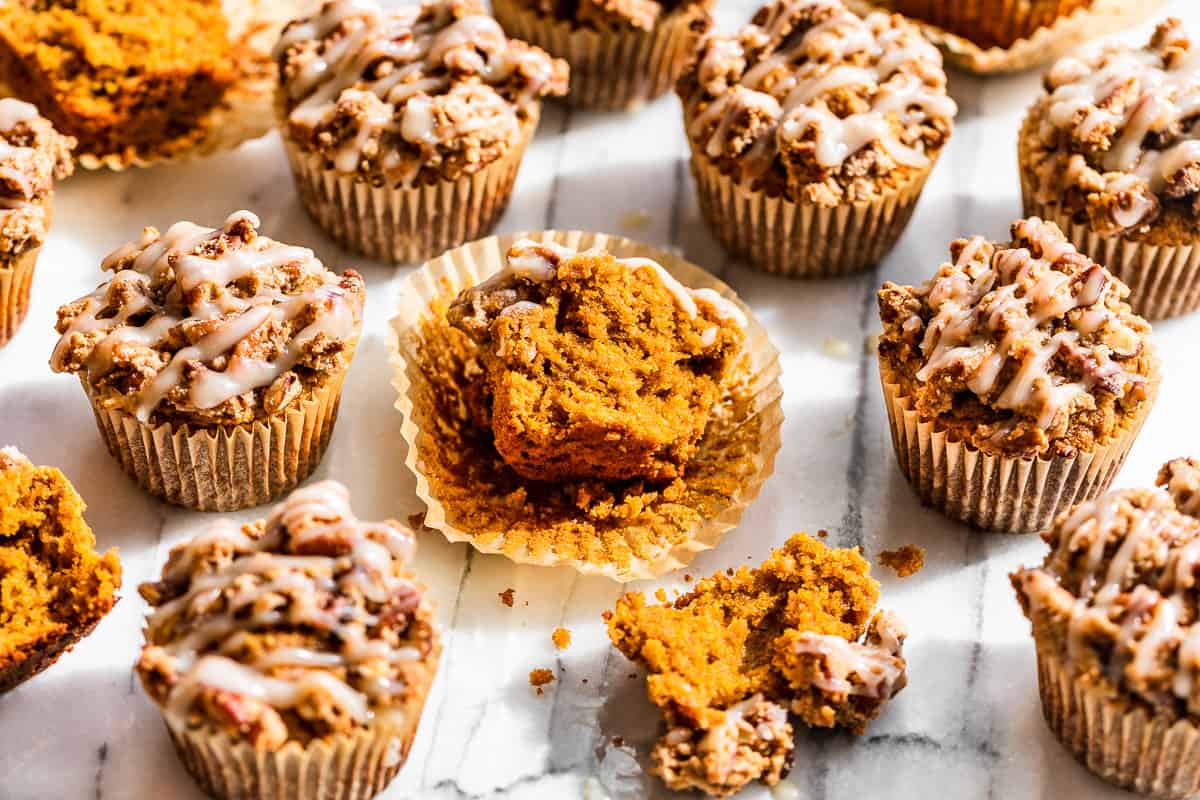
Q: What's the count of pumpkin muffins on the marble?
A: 13